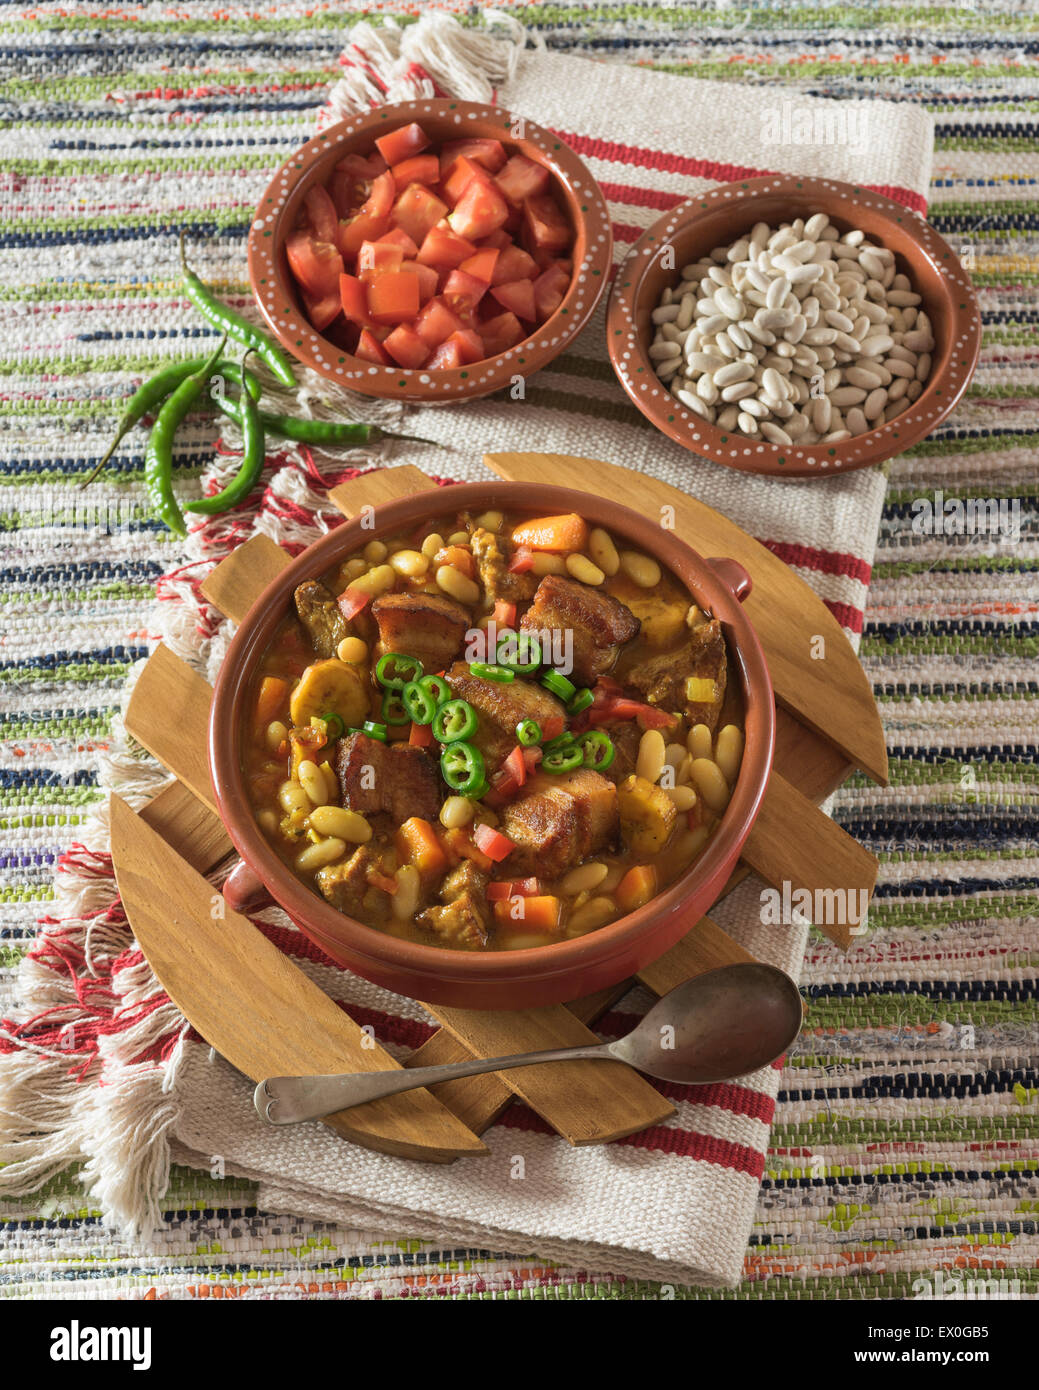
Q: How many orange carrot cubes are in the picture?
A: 5